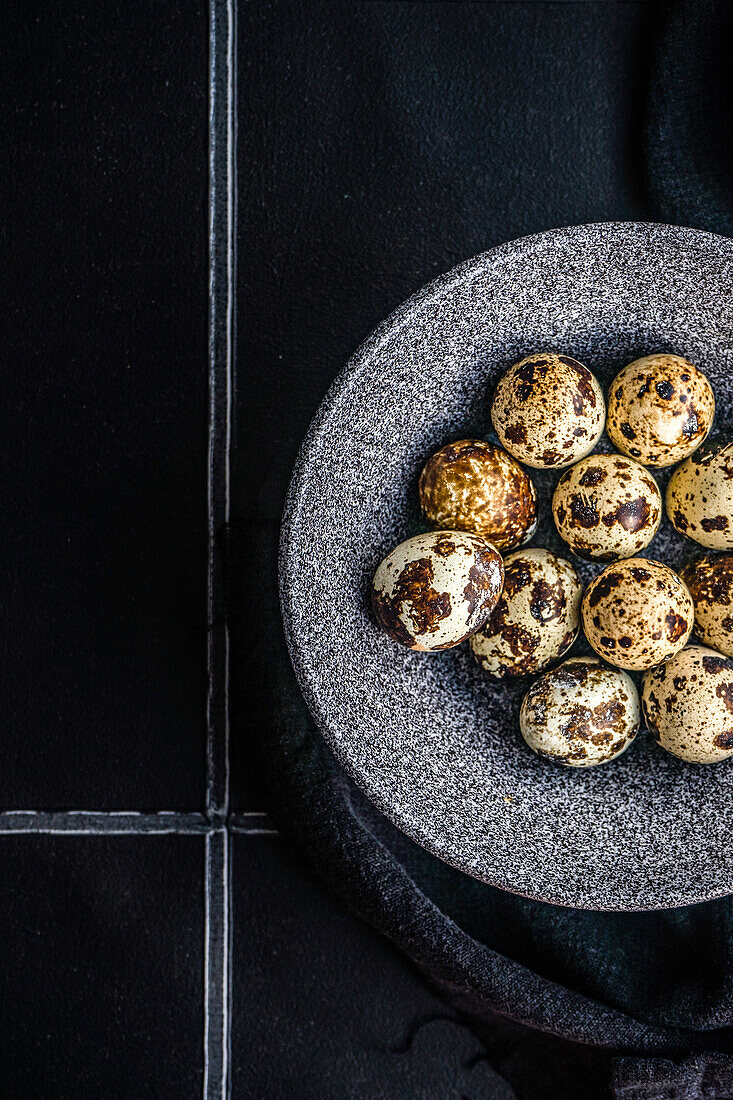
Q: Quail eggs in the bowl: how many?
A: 11